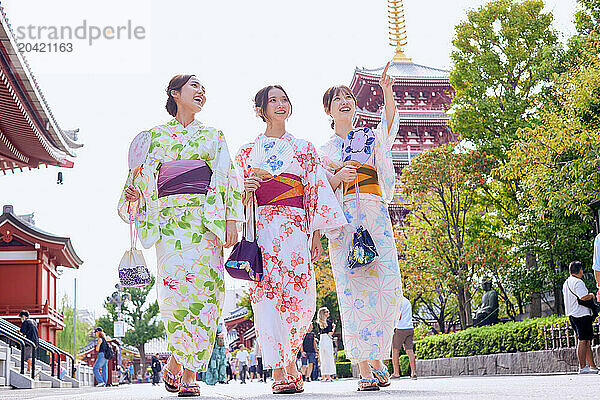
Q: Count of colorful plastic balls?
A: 0